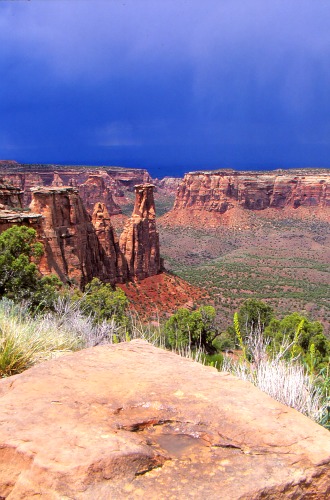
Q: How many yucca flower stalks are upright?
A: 3